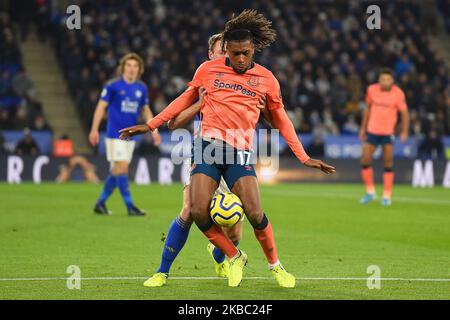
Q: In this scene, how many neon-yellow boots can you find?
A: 4